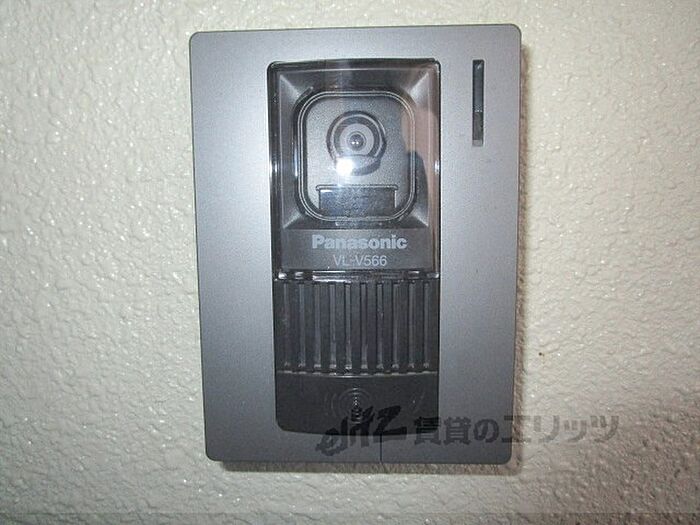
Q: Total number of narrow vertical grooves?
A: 10